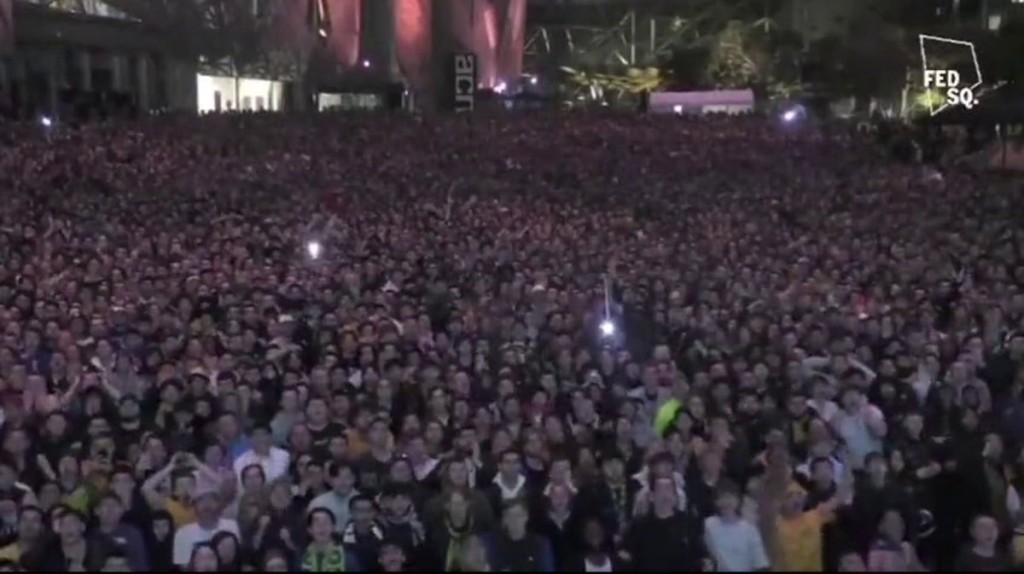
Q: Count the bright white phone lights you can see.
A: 4